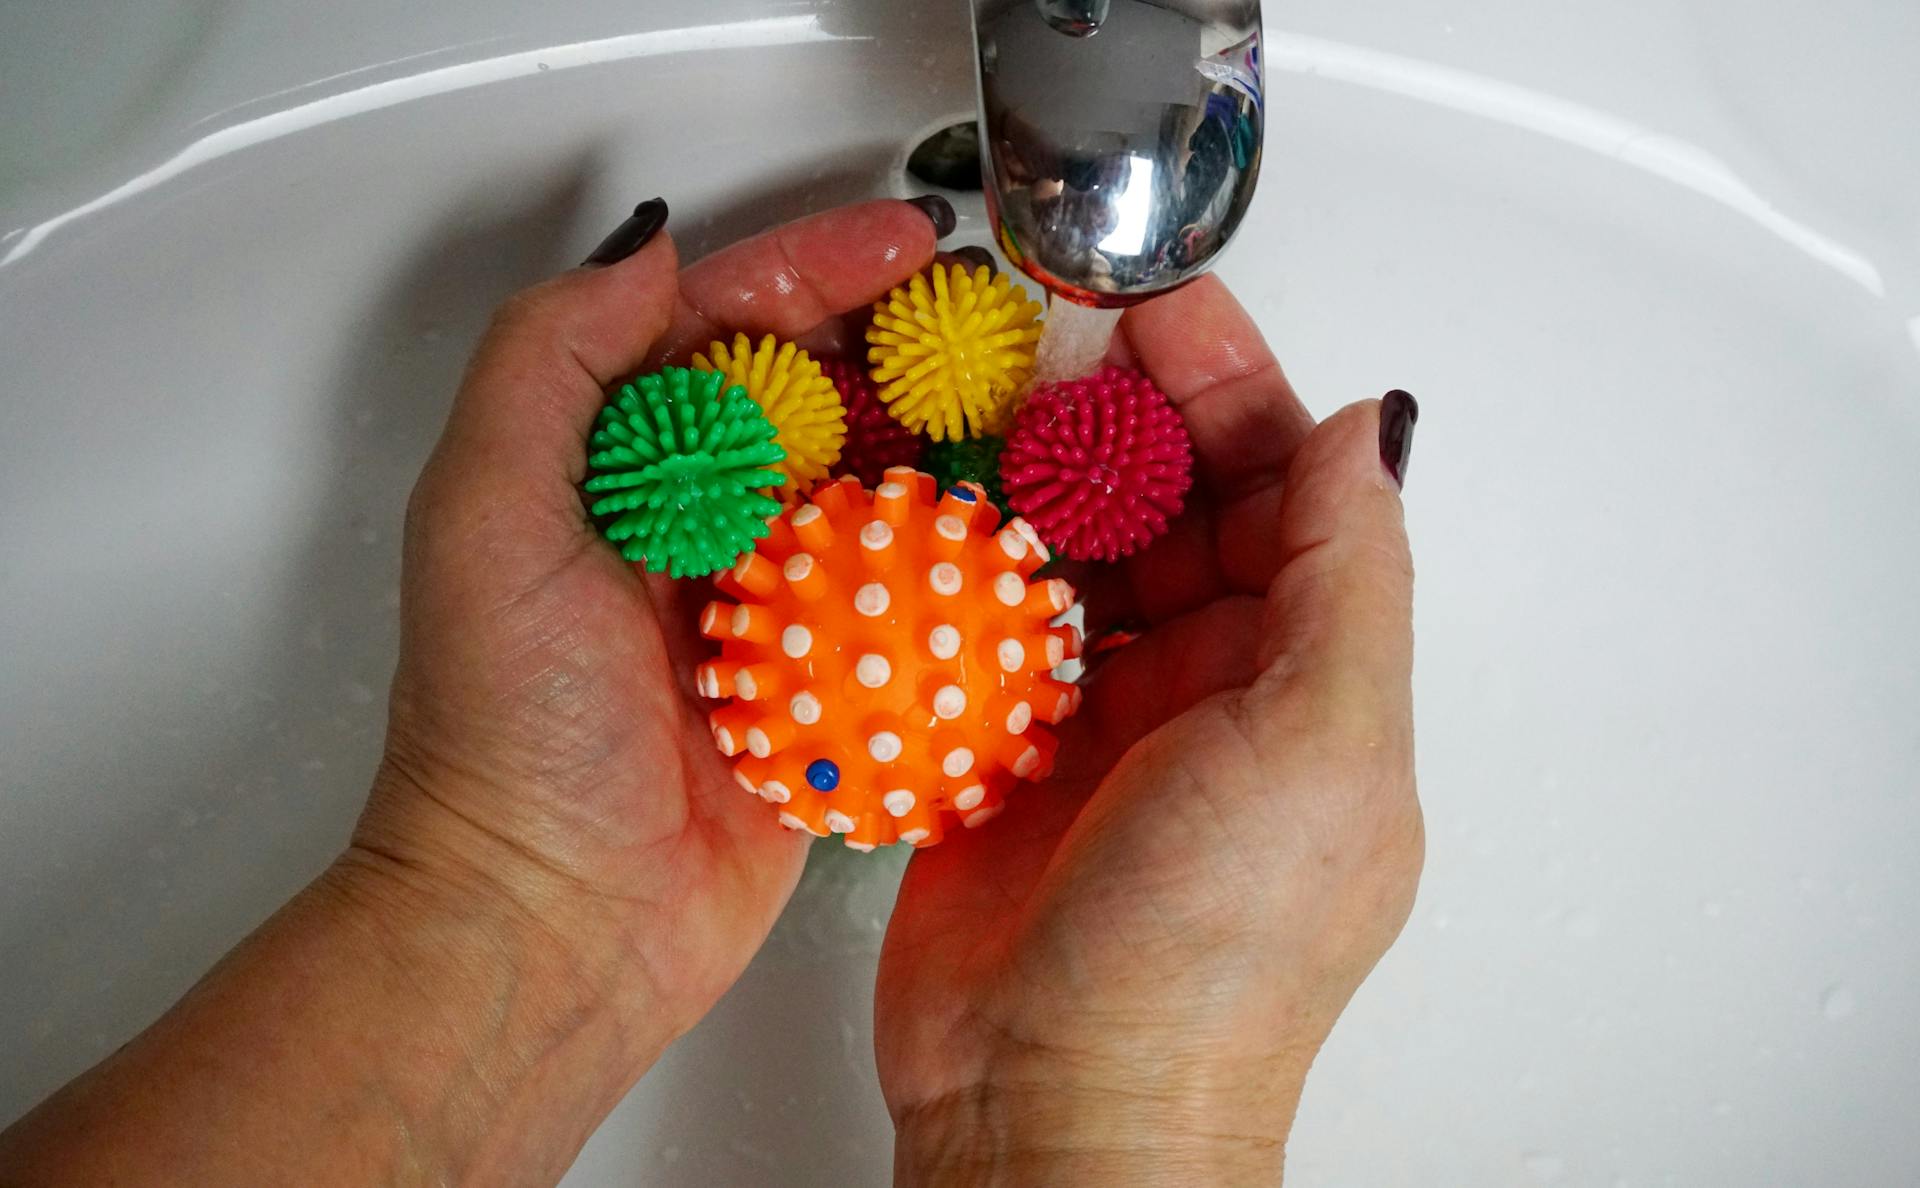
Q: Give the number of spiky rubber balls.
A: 7